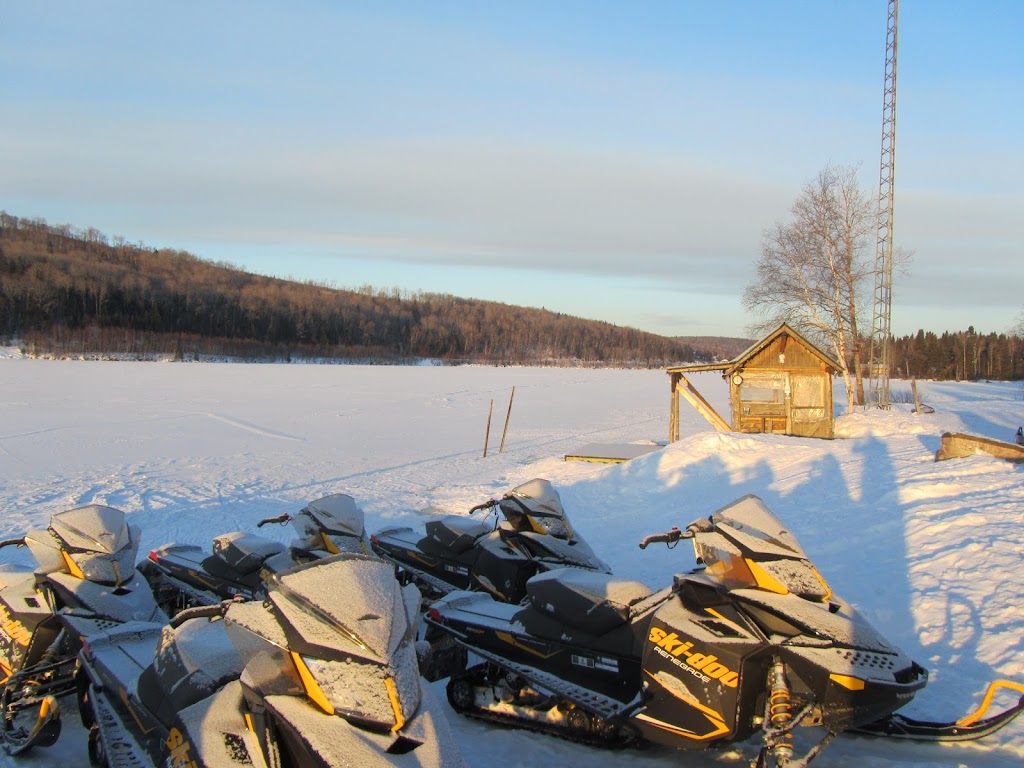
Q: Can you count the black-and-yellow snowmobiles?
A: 5